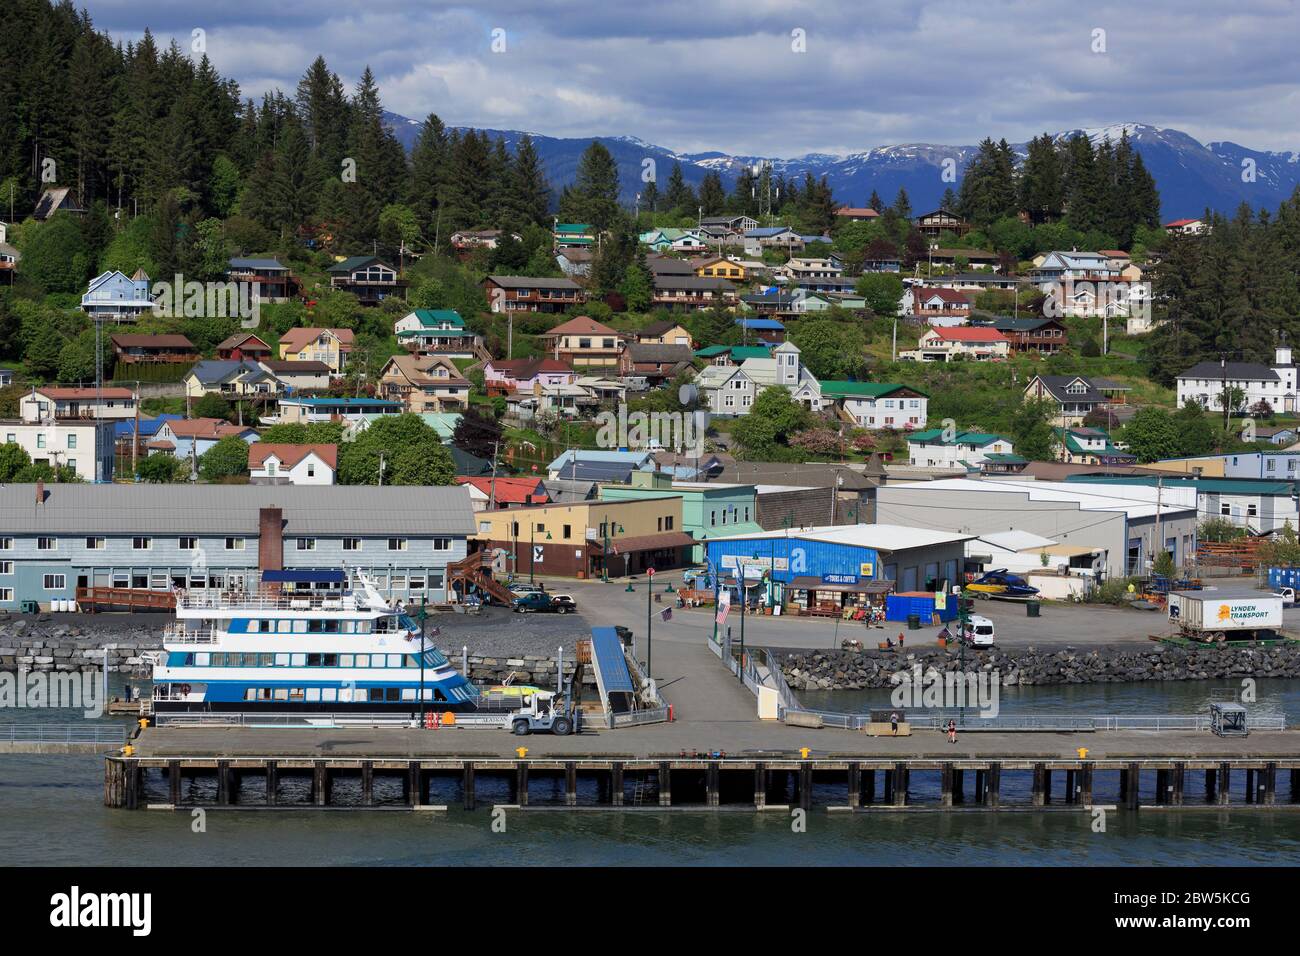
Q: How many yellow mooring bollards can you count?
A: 5